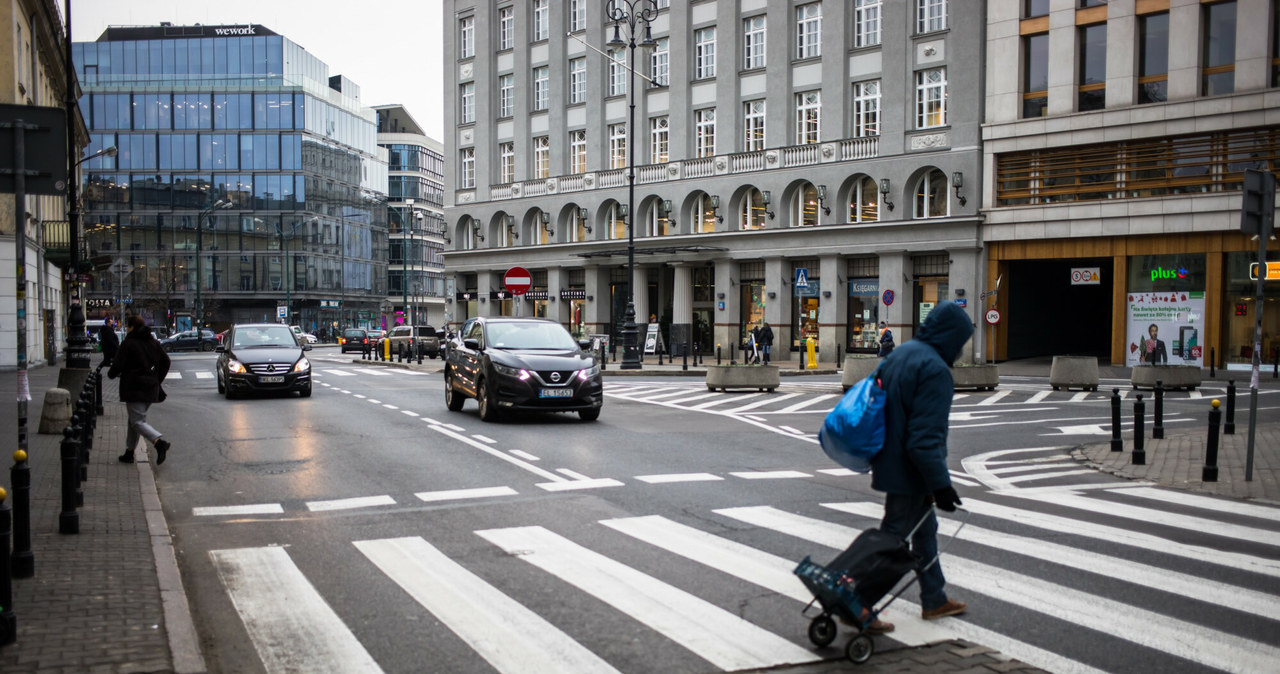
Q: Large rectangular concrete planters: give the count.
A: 5